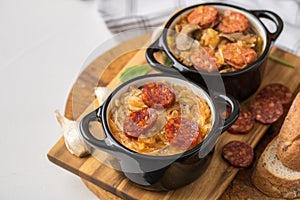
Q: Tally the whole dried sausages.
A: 0